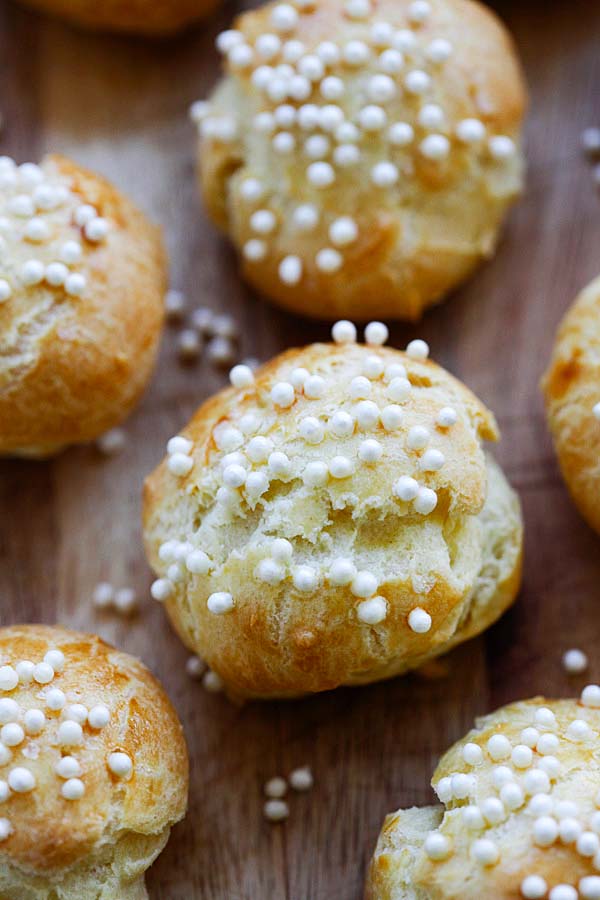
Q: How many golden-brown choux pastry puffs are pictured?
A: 7